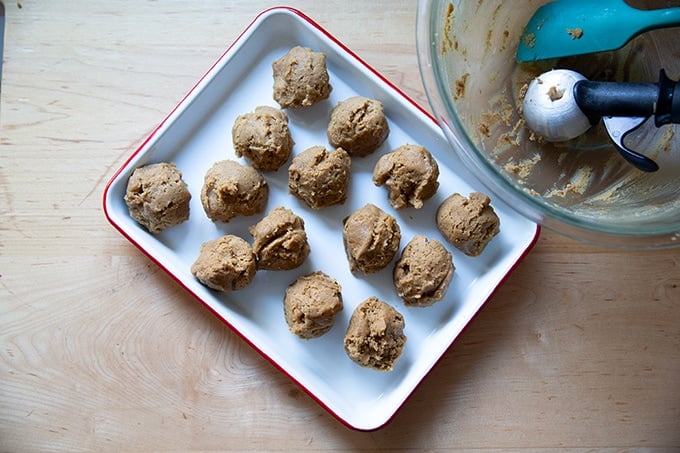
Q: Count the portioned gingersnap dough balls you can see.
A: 14